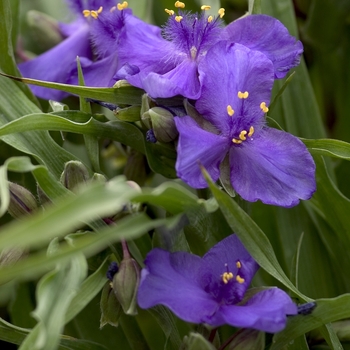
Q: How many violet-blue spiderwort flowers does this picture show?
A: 4